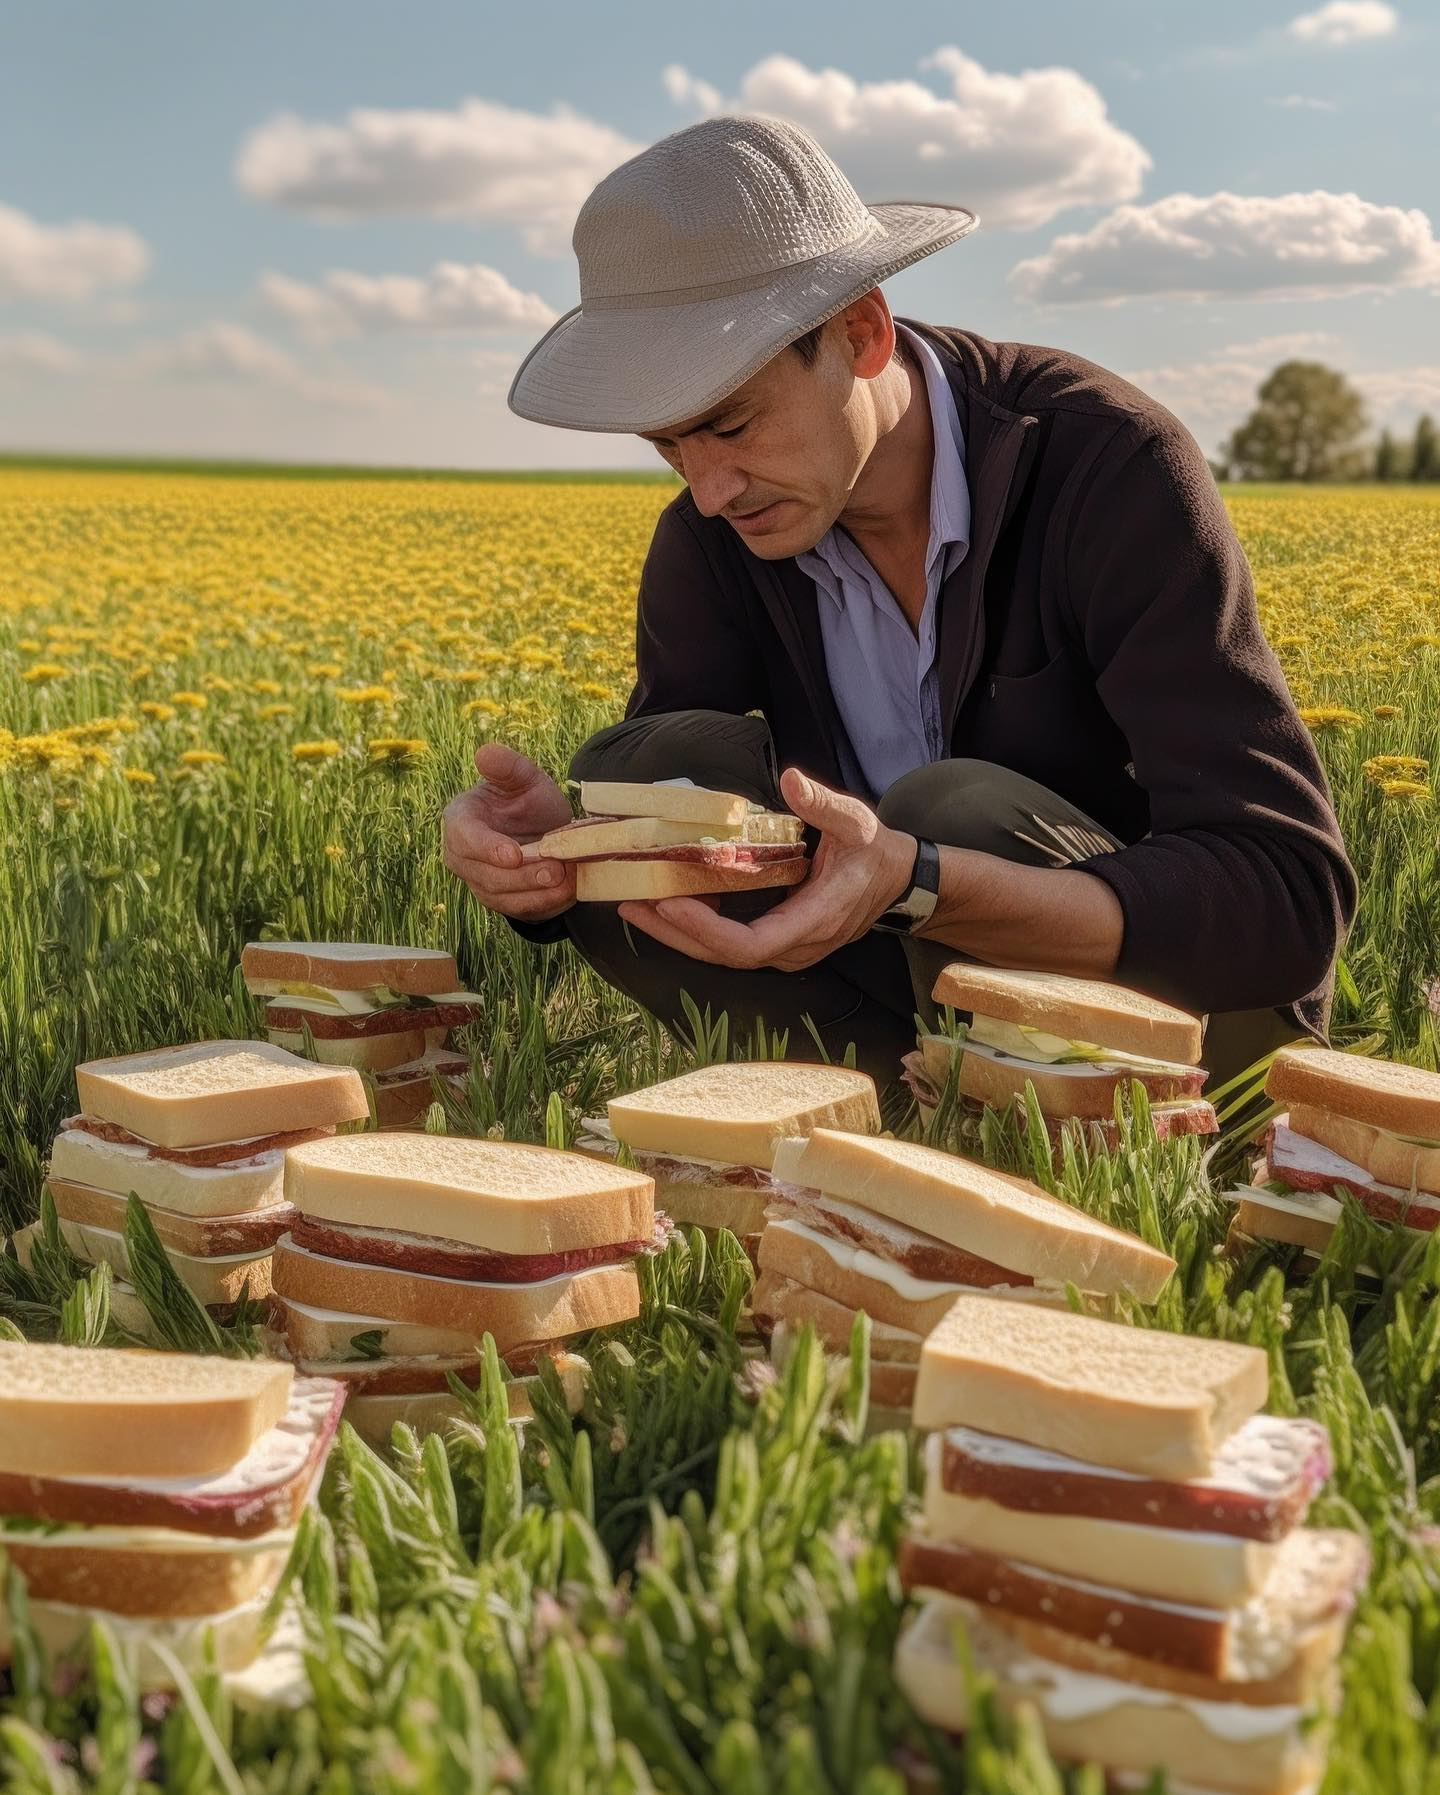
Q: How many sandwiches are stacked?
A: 9